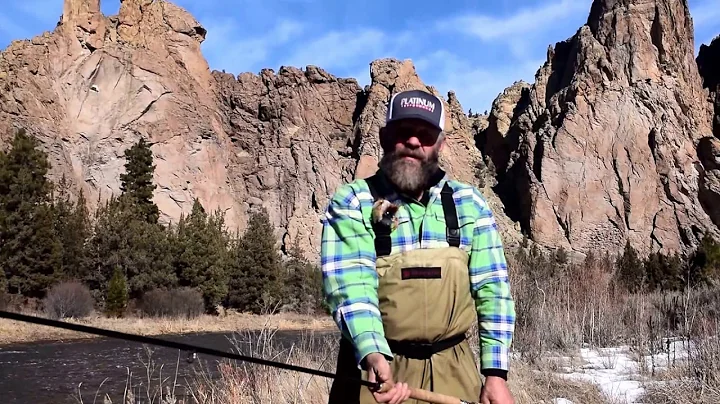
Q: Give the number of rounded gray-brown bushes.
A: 2